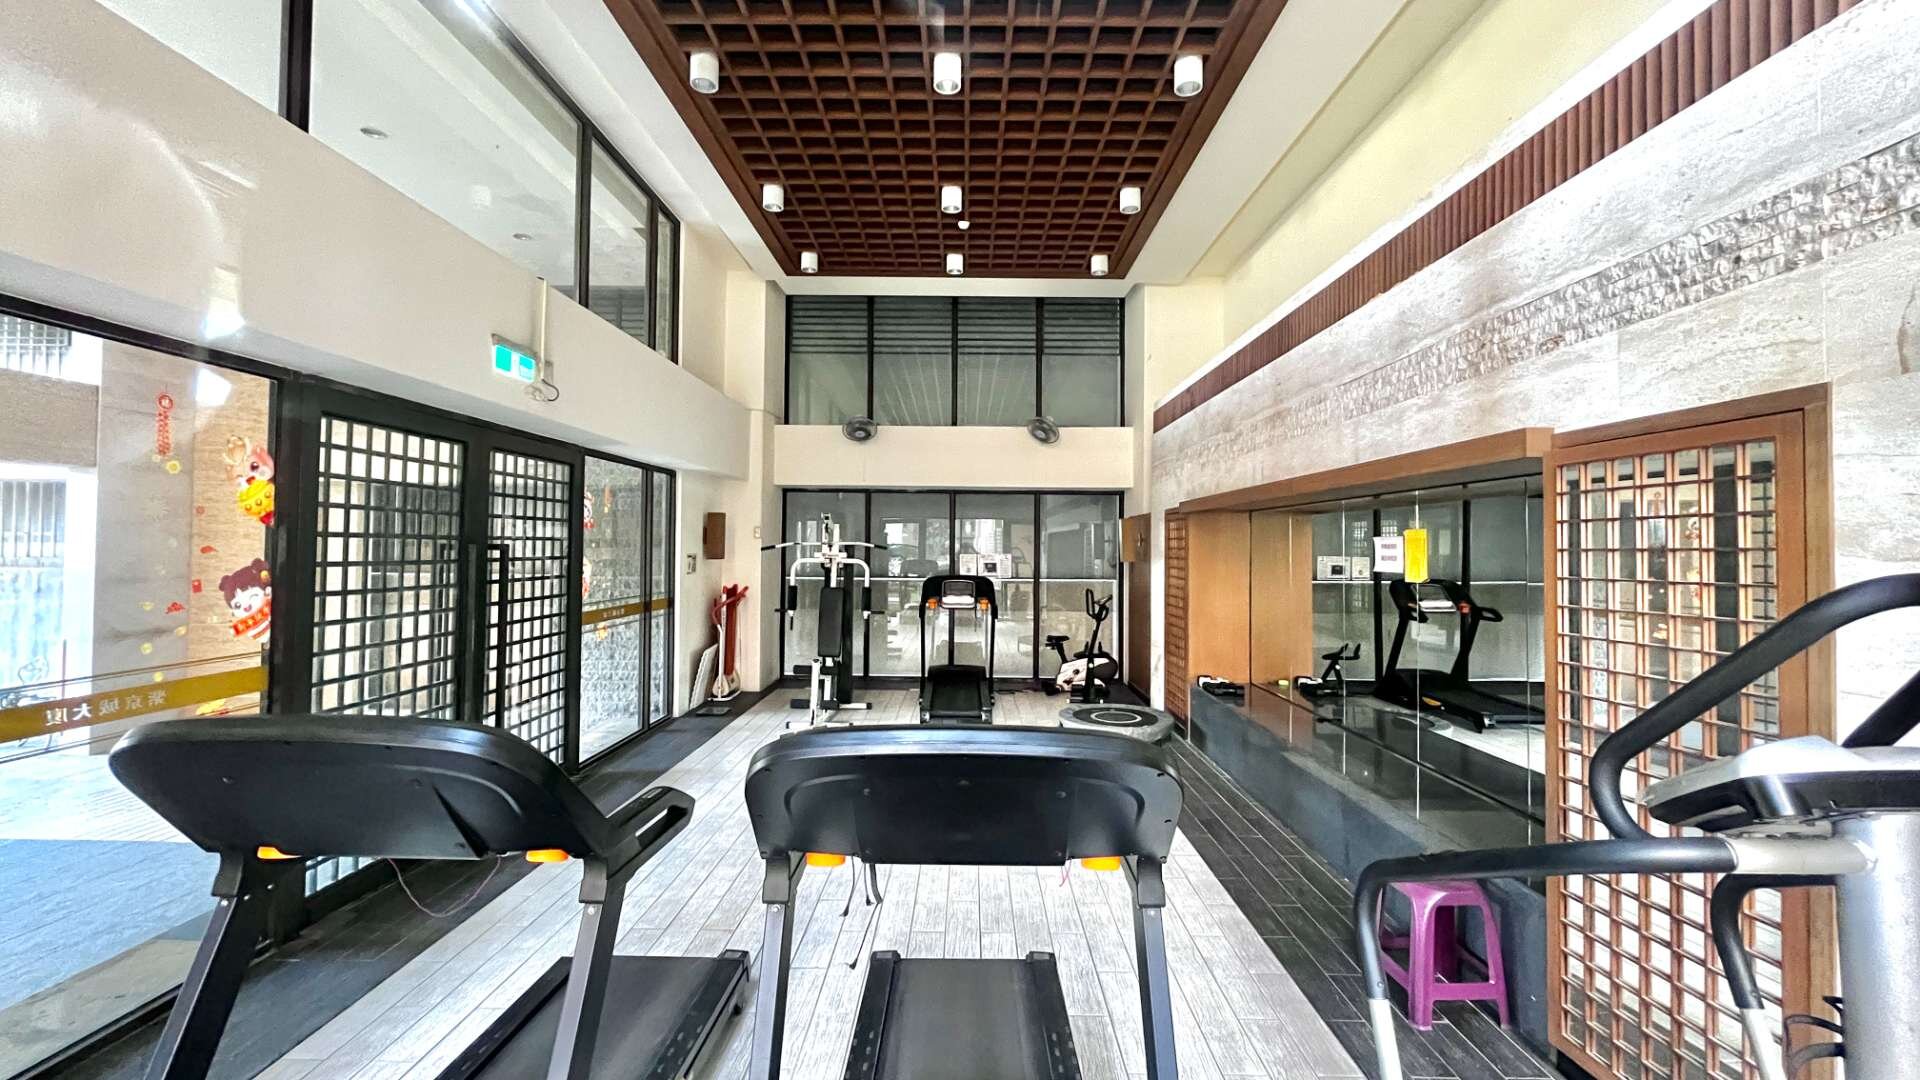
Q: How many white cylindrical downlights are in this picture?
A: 9